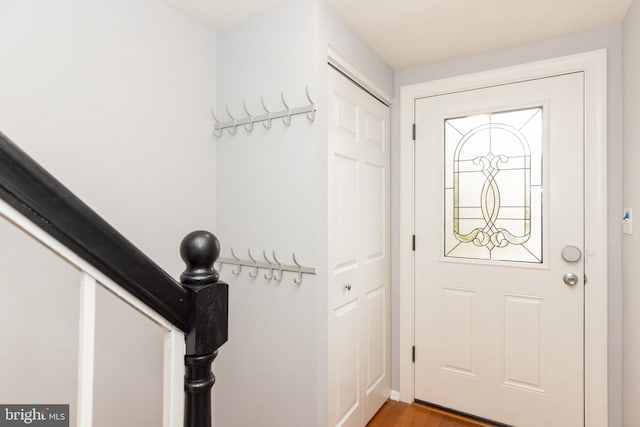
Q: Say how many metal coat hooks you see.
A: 12